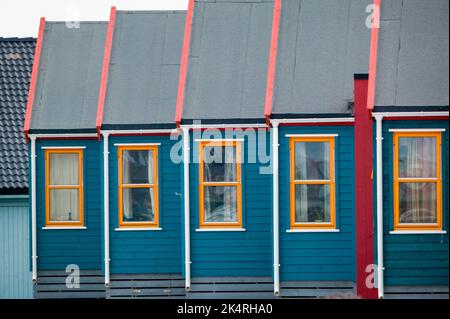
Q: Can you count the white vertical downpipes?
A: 5